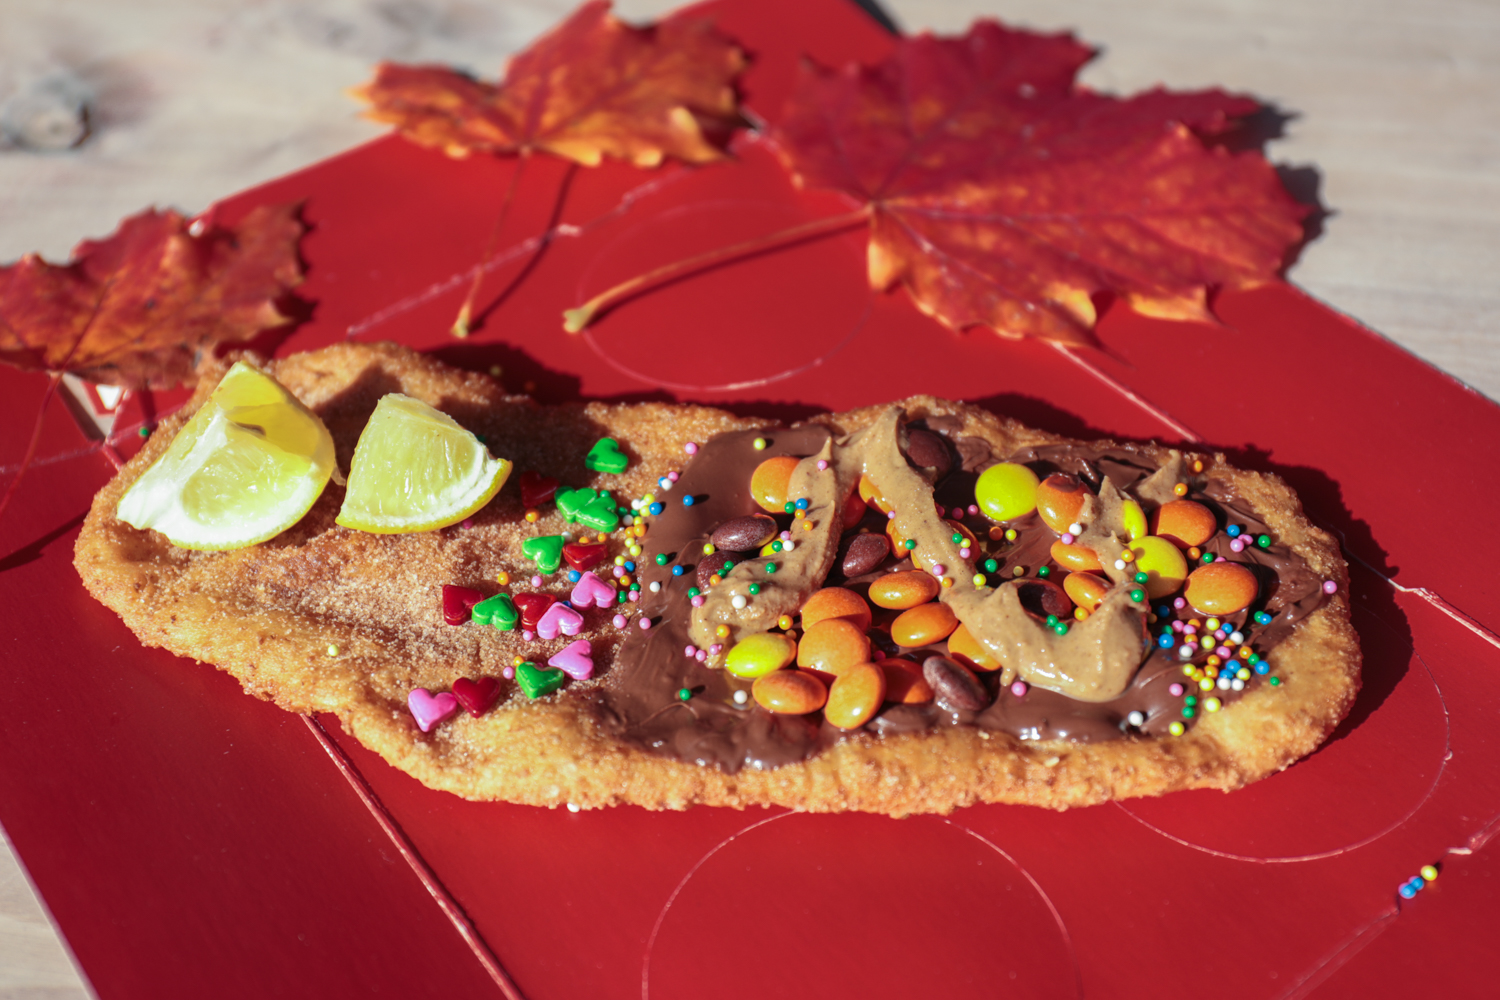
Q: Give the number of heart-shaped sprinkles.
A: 15